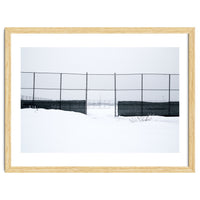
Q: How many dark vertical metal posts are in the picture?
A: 6